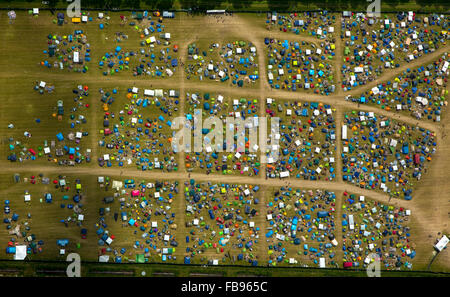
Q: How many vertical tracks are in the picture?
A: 4